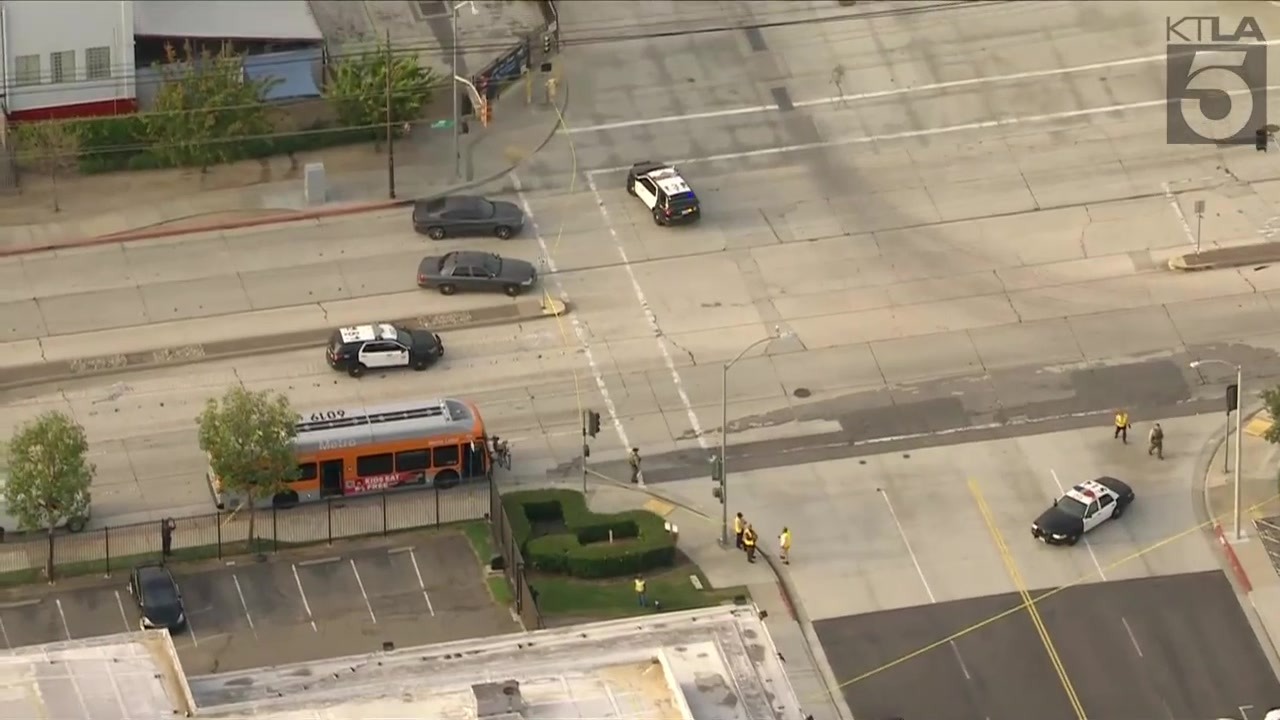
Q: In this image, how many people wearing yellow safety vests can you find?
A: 5